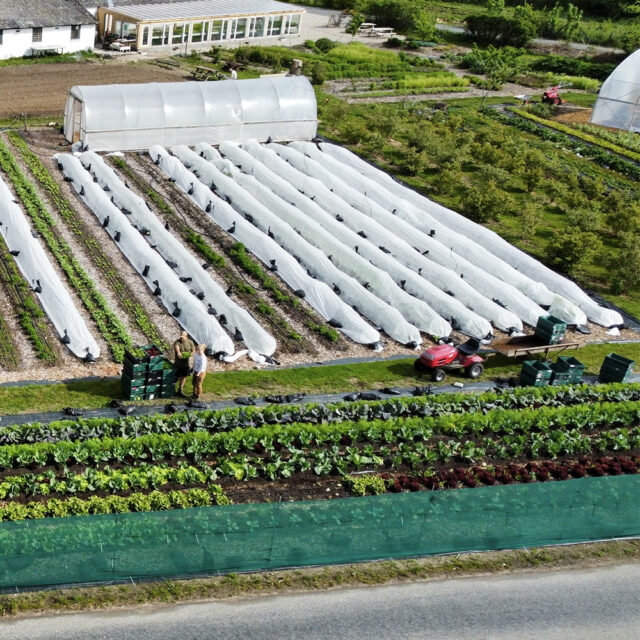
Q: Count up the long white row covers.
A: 11